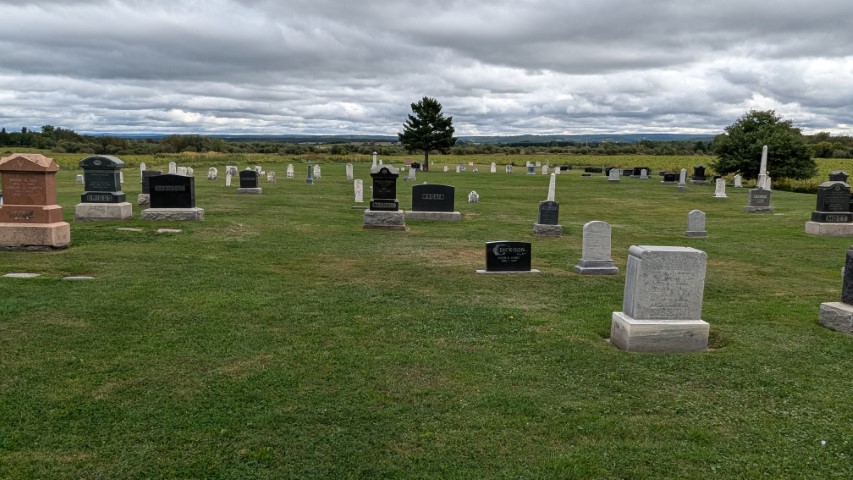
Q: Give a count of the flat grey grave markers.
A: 4